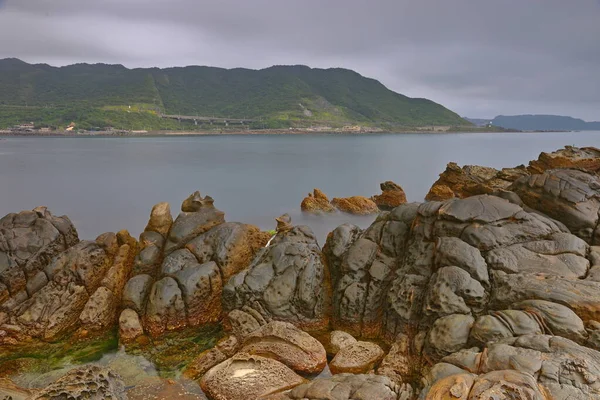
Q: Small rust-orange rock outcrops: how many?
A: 3